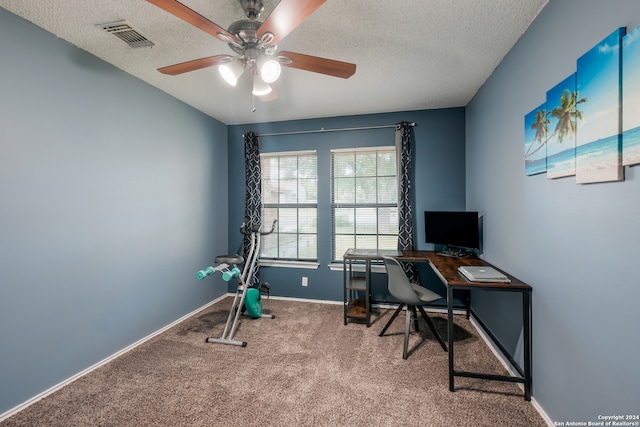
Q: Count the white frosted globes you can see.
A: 3